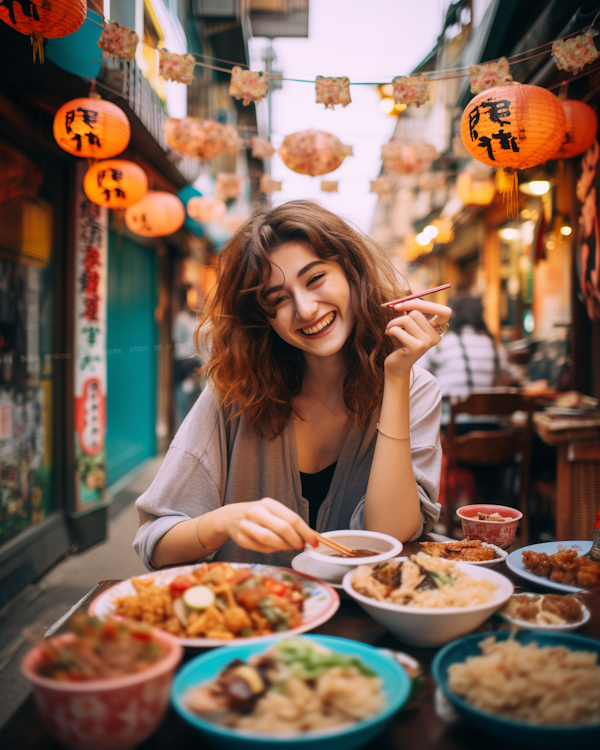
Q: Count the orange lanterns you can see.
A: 6